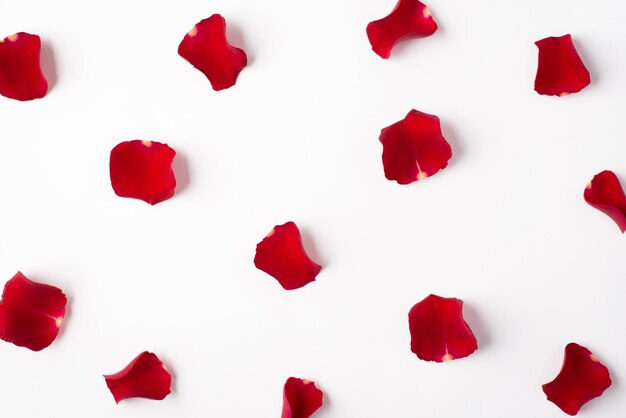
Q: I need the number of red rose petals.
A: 13